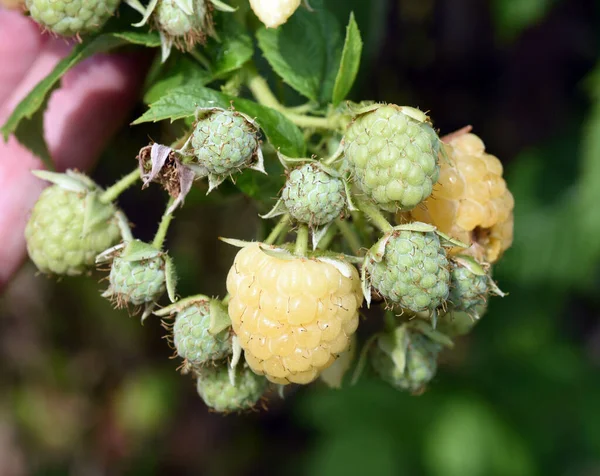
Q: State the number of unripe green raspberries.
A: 12